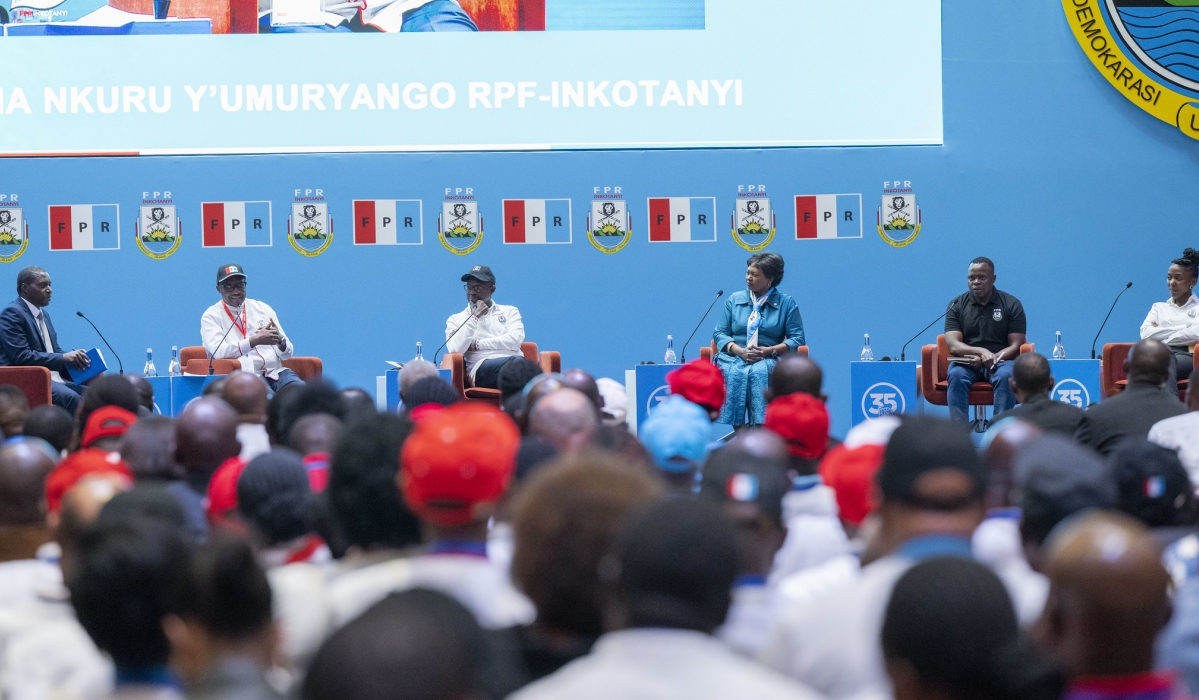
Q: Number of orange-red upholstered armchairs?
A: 6